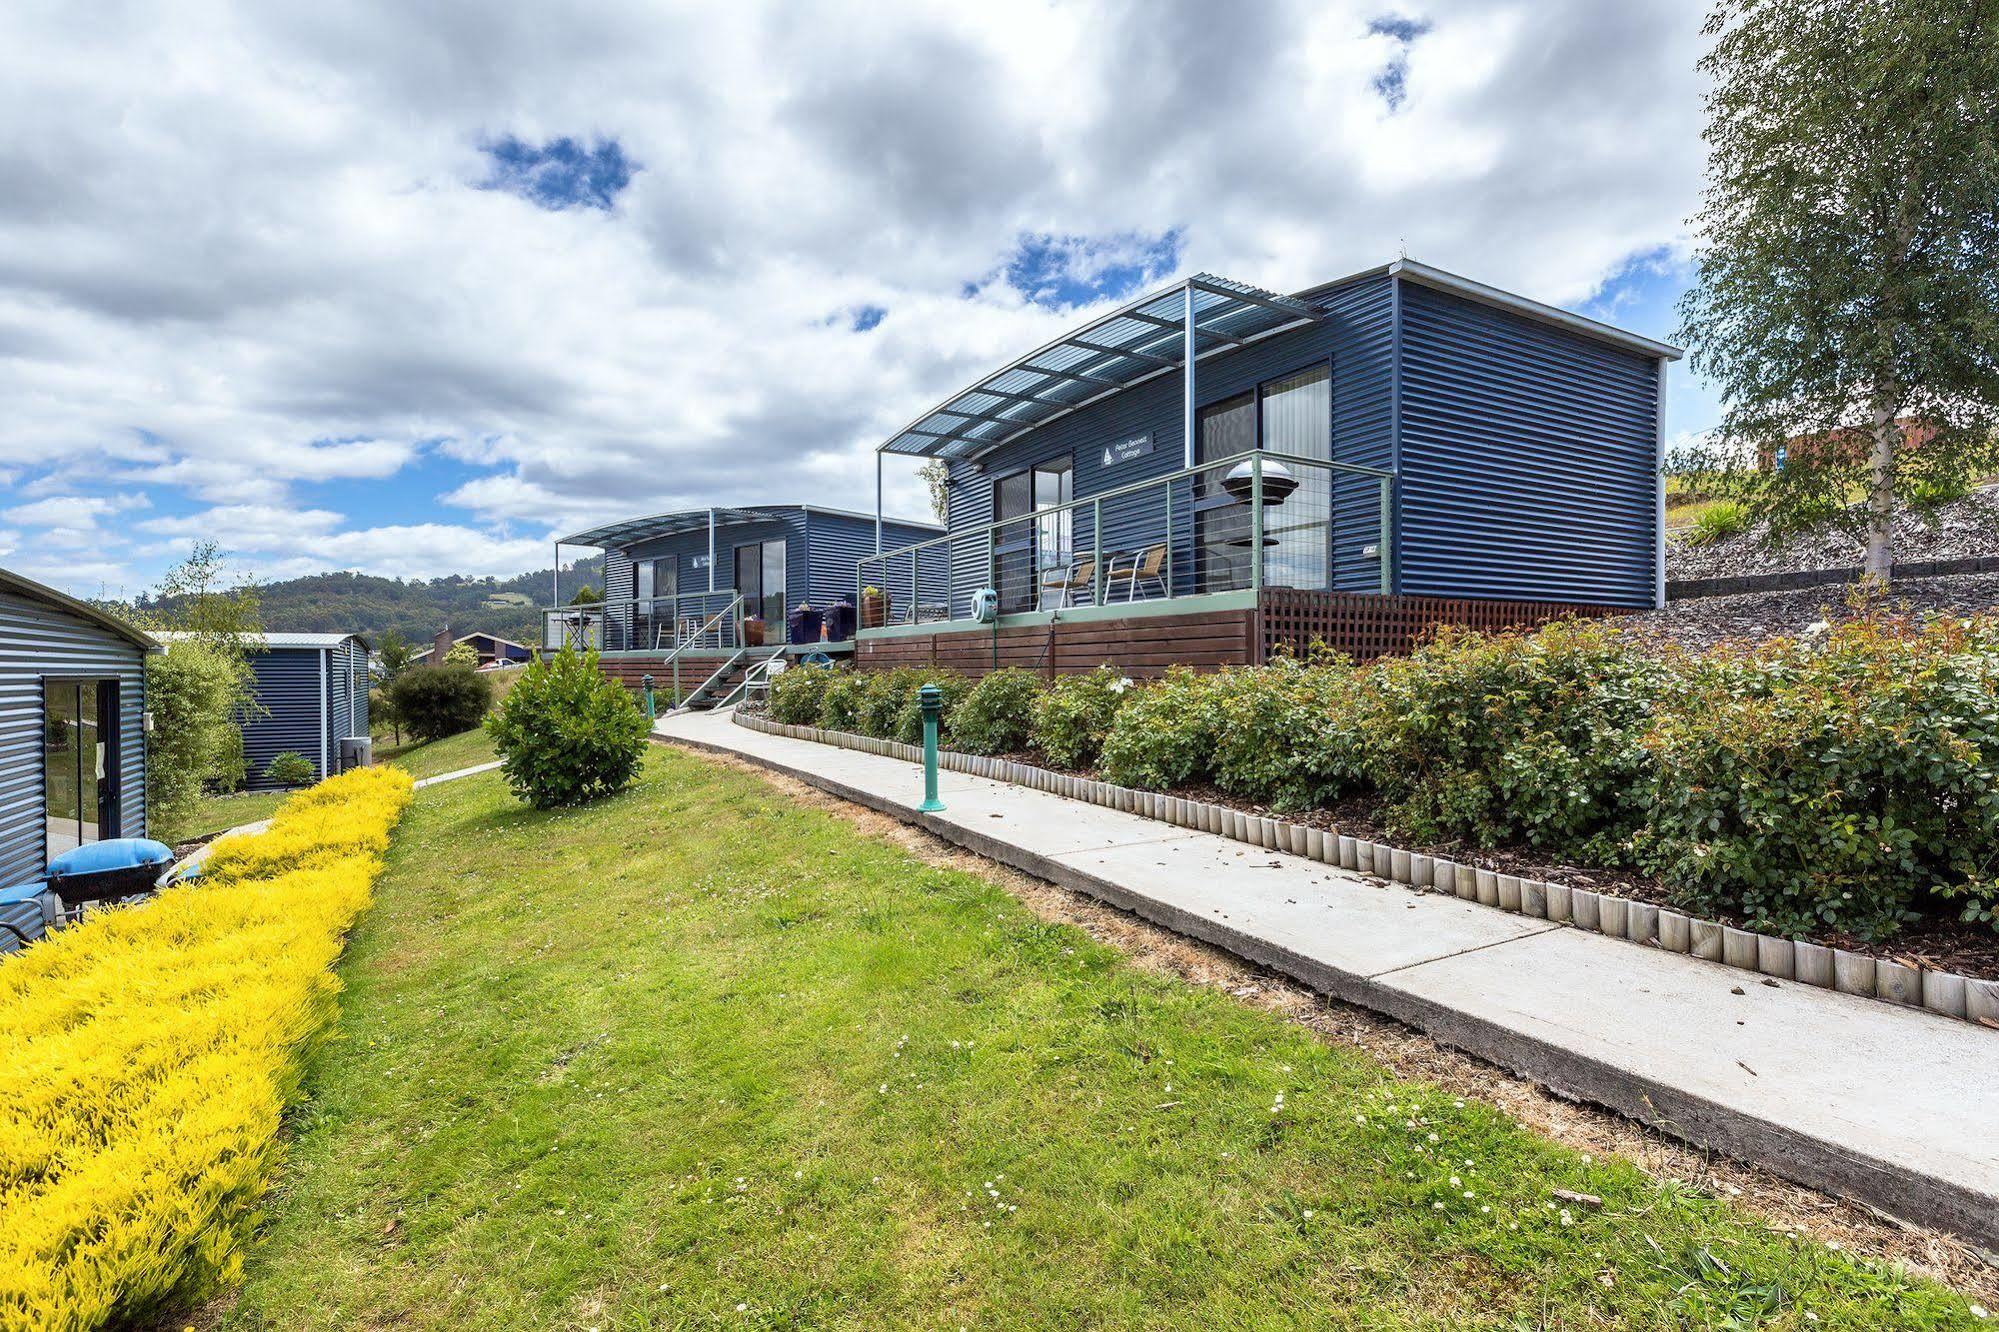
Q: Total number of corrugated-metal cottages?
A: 4